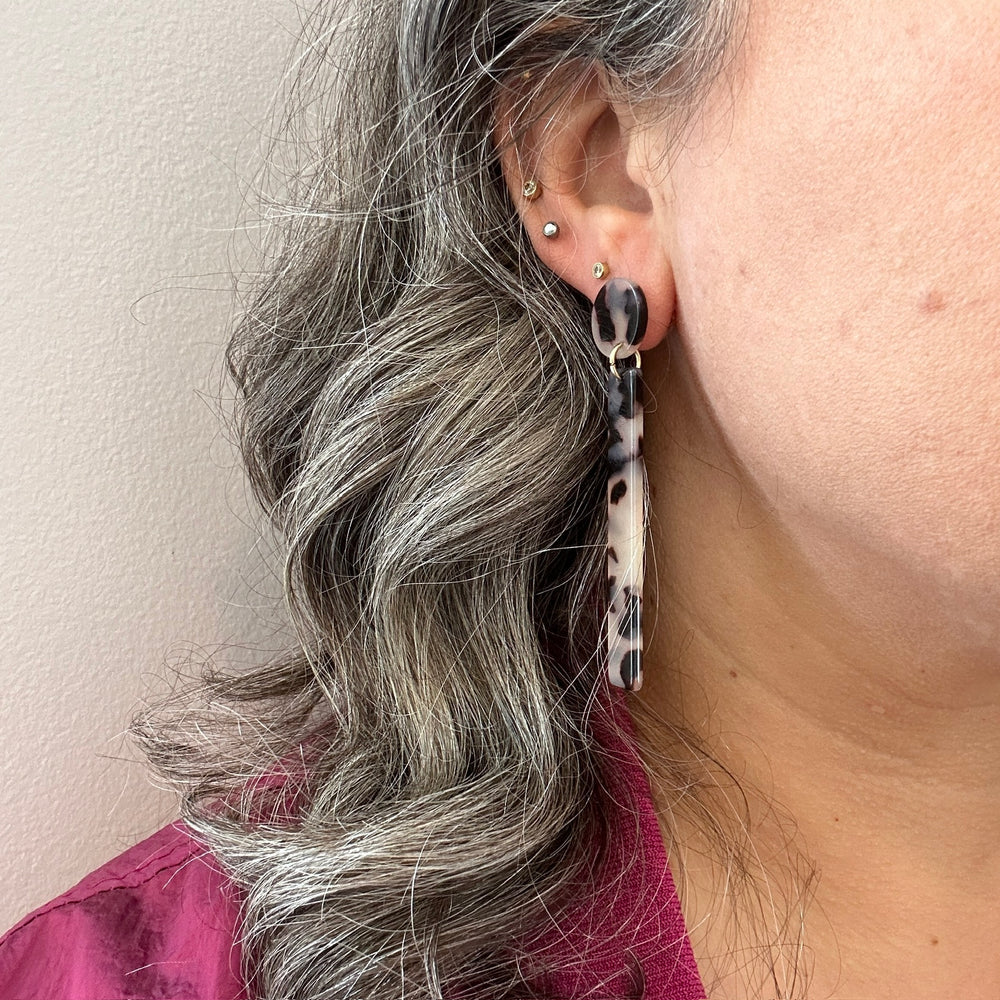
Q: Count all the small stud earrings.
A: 3